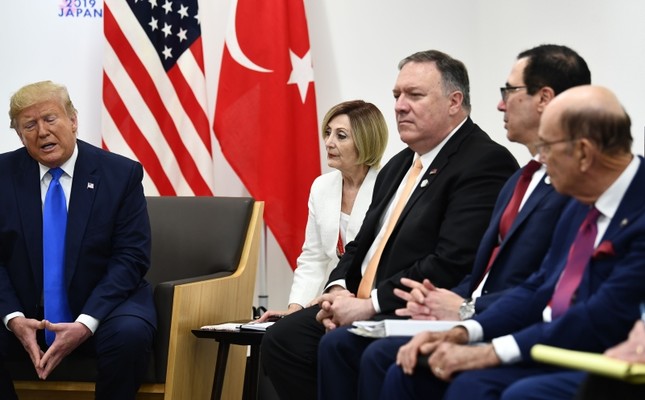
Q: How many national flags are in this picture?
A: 2